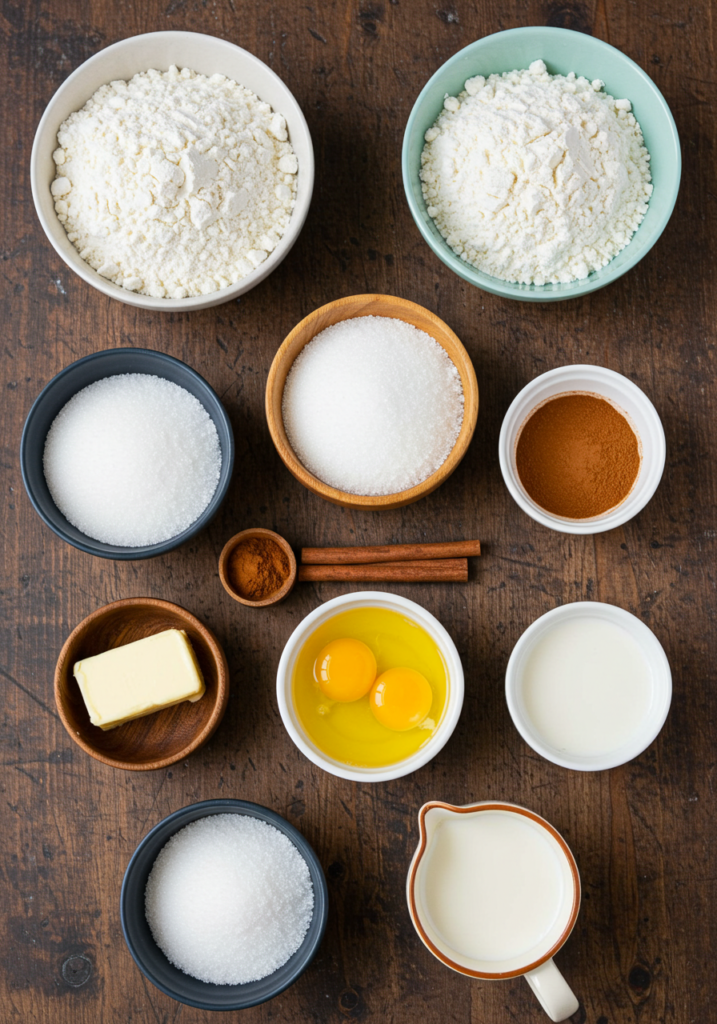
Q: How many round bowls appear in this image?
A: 10